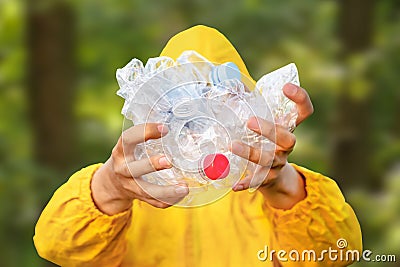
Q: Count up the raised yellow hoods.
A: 1